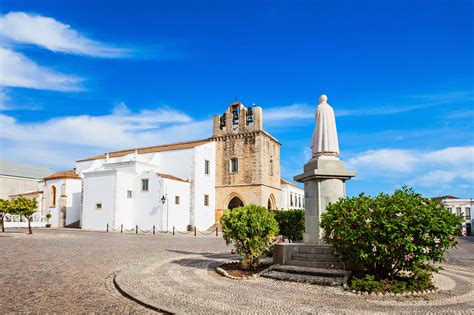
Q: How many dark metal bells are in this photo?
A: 3